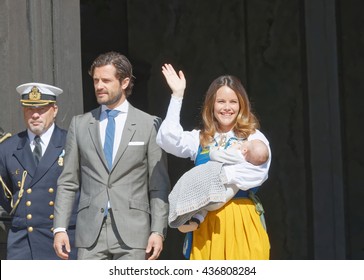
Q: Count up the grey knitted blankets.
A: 1